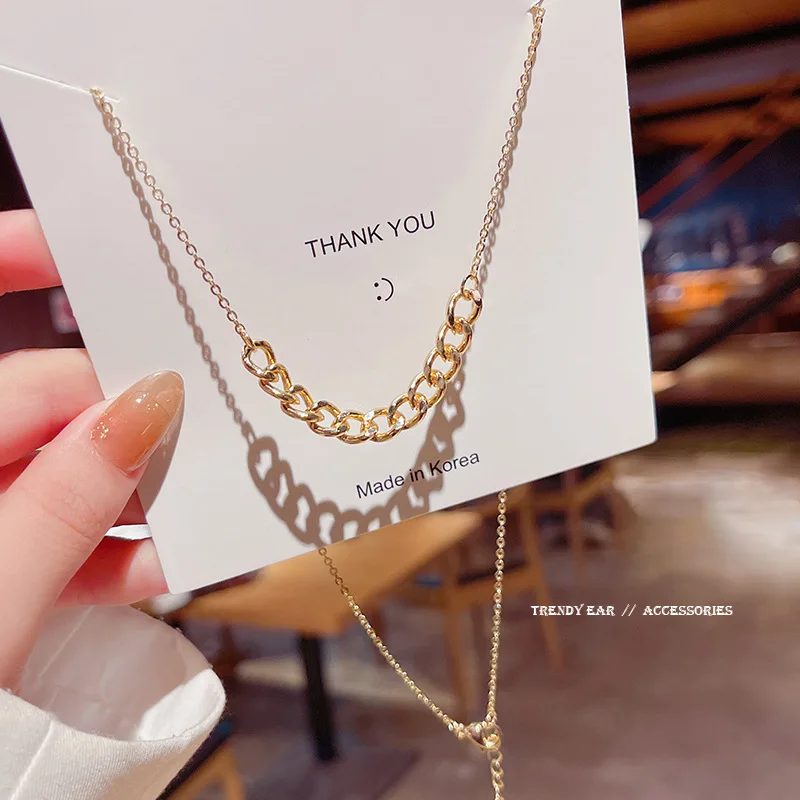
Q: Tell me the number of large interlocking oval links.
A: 11